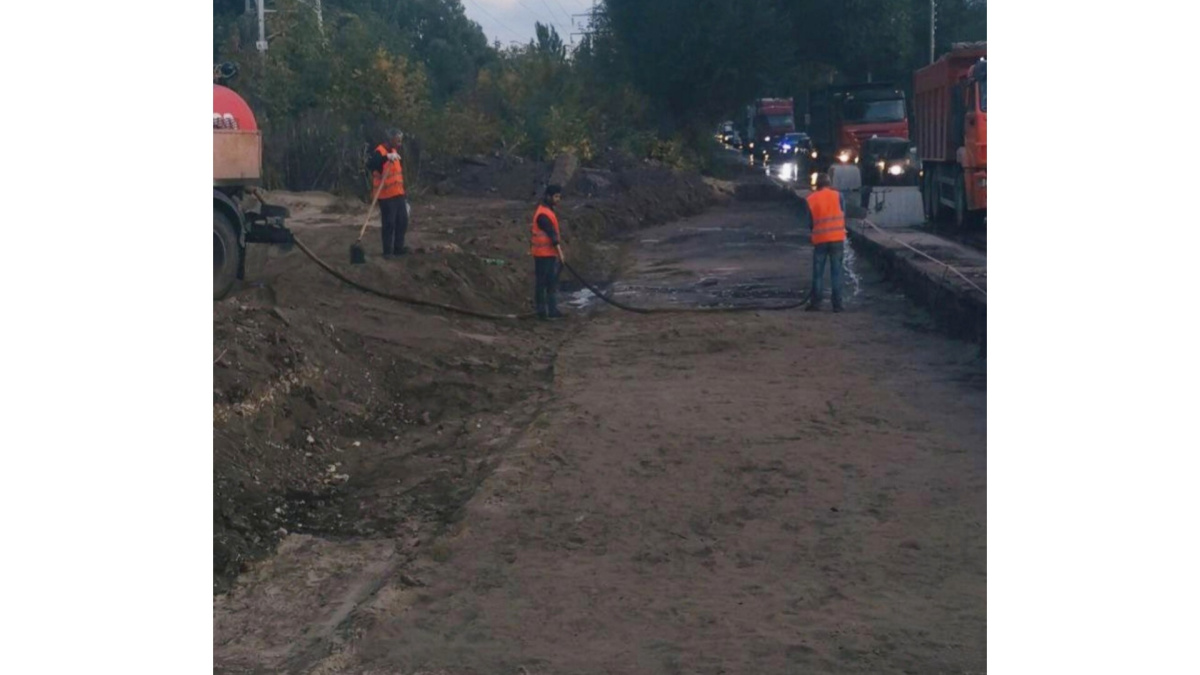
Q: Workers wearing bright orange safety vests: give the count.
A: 3